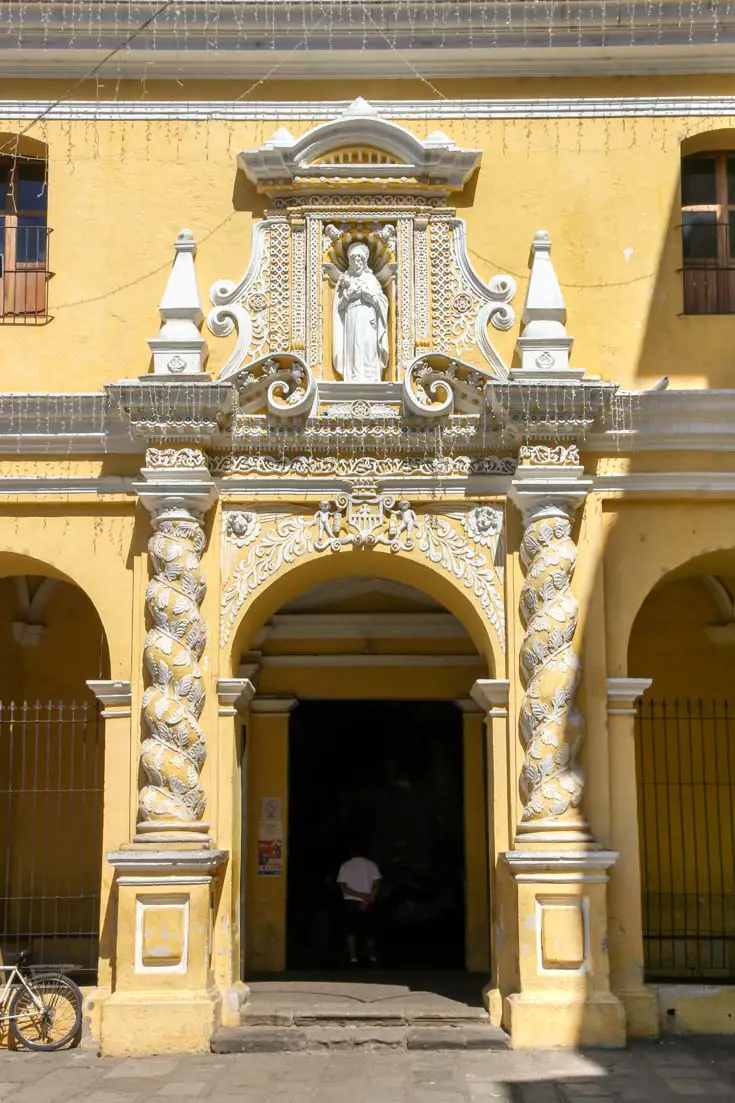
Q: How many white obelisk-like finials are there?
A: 2